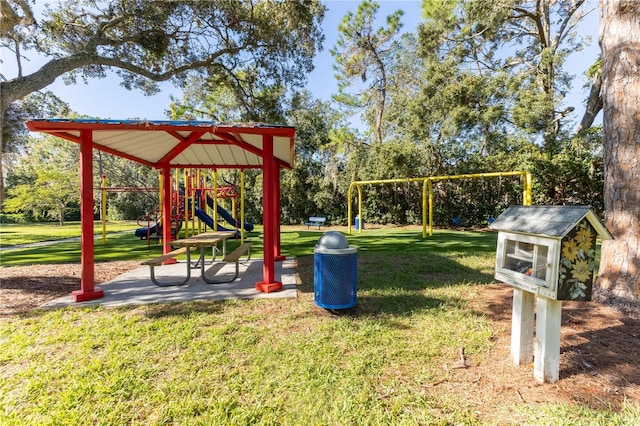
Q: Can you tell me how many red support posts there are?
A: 4